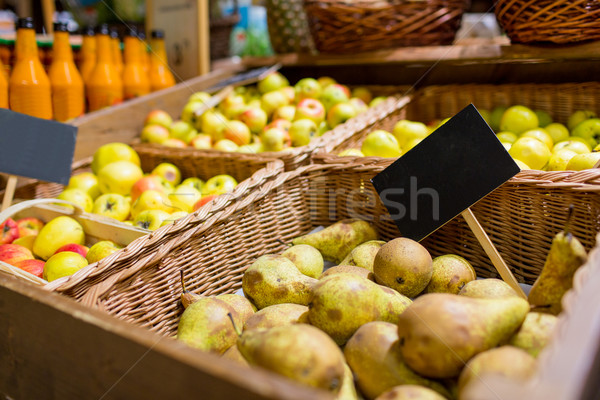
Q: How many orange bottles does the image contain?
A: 9